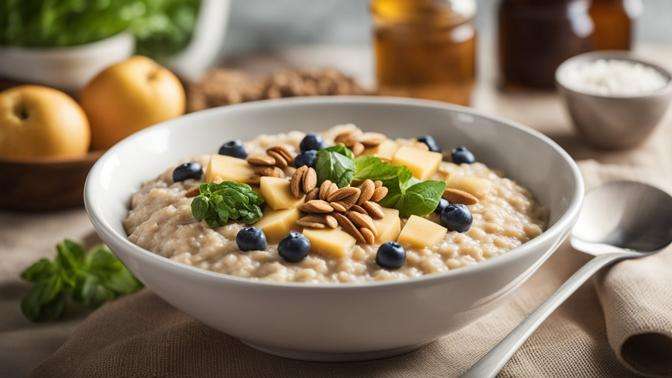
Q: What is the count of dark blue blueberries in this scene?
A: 11